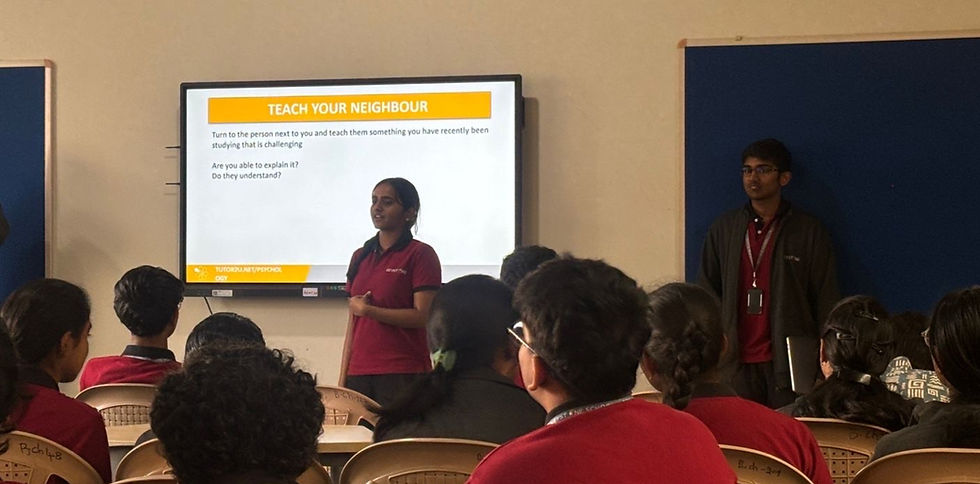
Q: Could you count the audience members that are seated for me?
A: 12